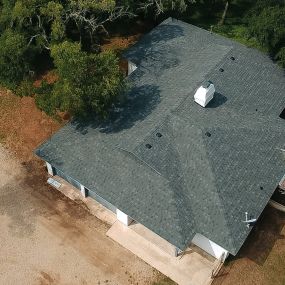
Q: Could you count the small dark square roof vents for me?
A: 5